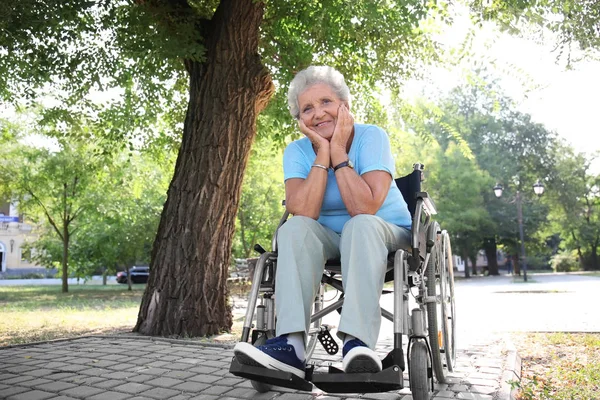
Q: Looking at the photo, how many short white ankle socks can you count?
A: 2